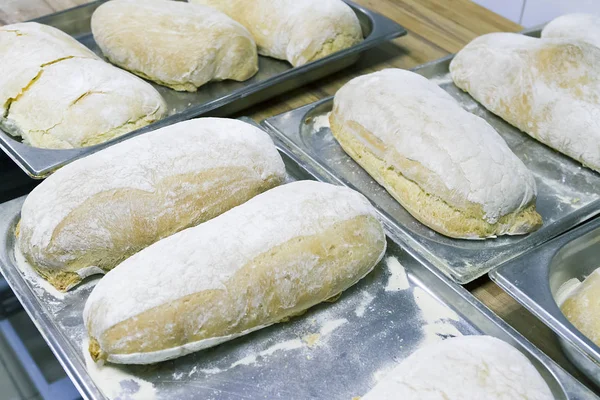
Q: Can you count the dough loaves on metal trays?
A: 10